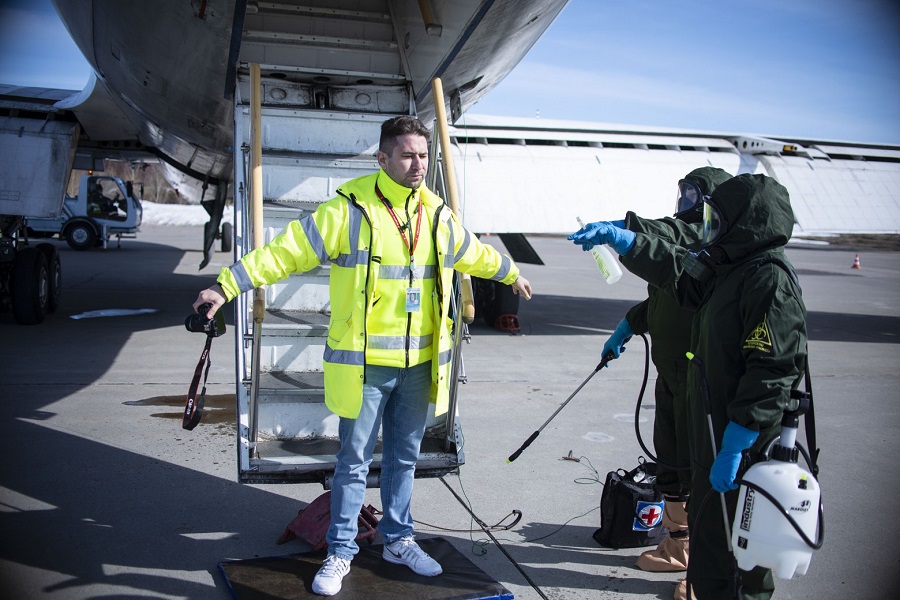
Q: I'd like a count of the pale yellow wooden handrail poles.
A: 2